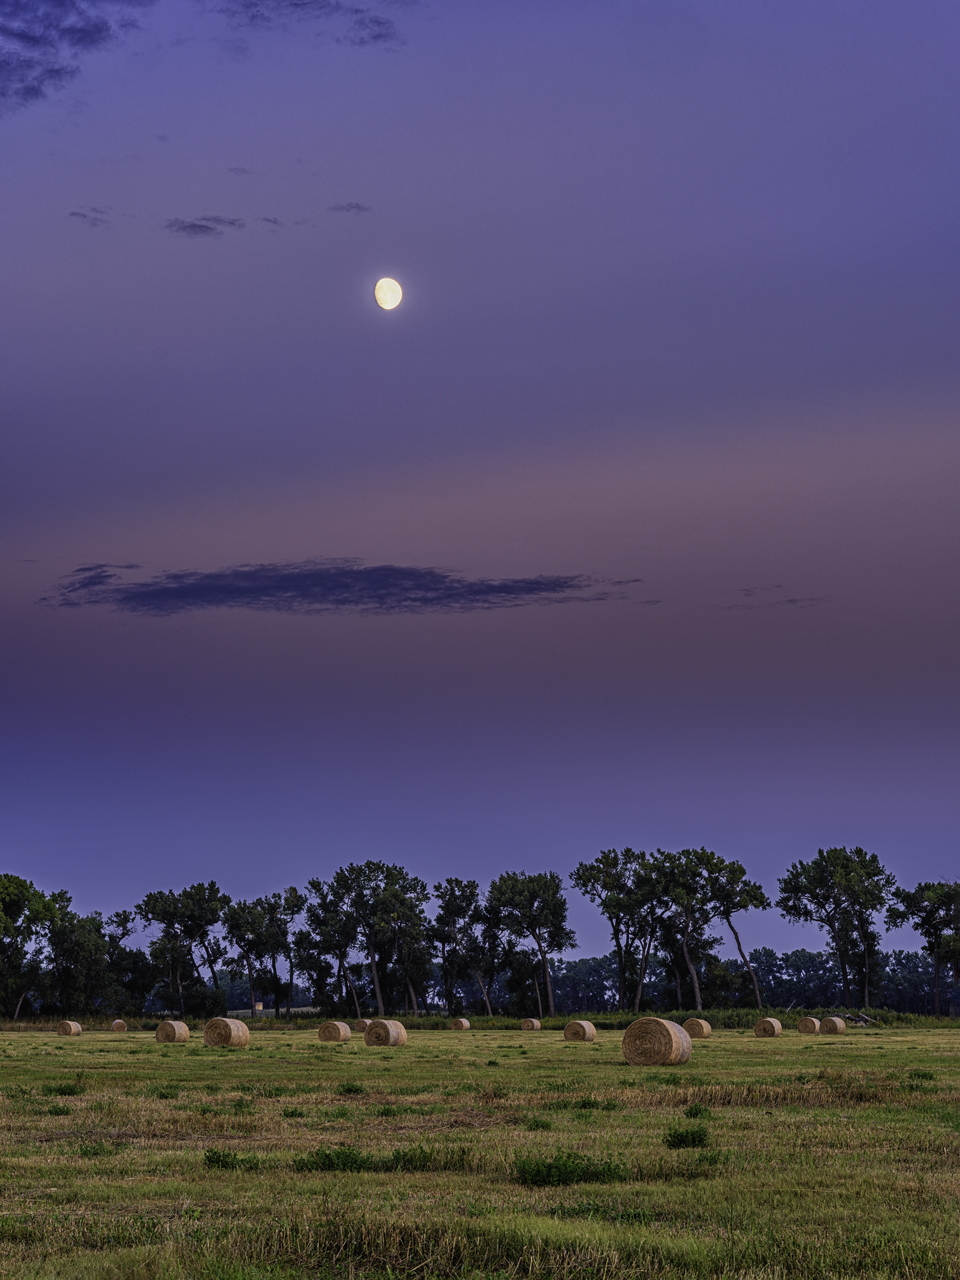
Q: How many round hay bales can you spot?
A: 15